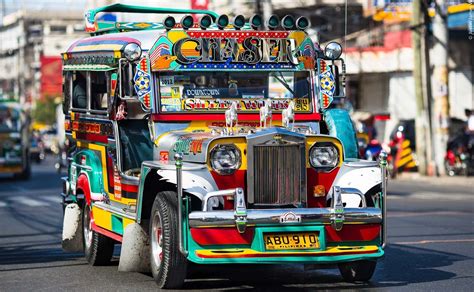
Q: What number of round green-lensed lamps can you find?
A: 9